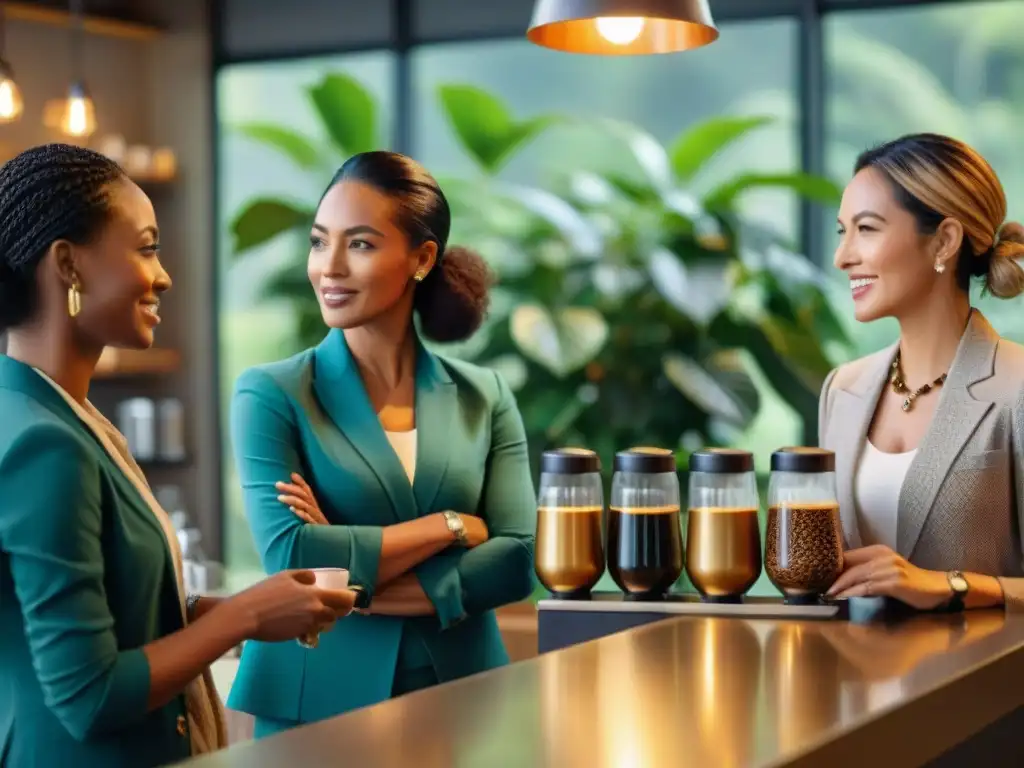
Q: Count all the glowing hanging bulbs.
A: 3